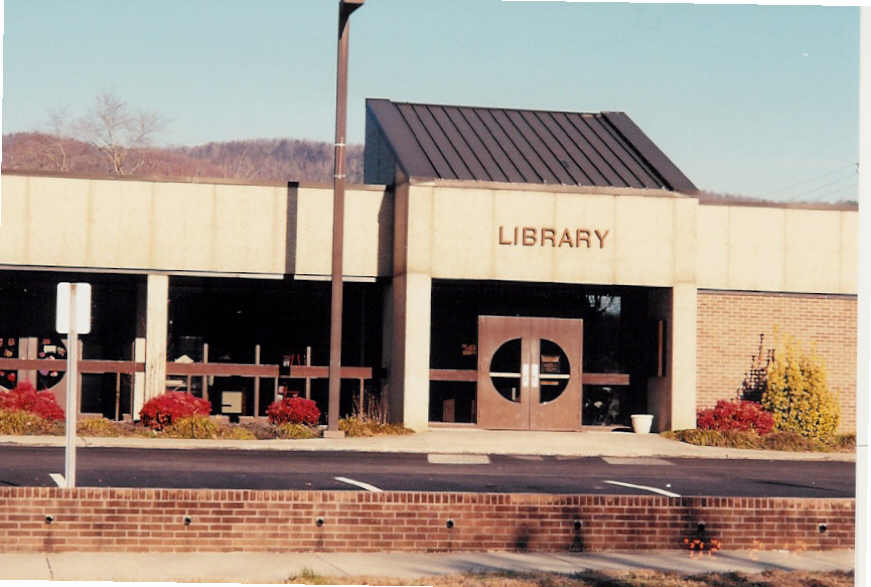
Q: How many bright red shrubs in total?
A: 4